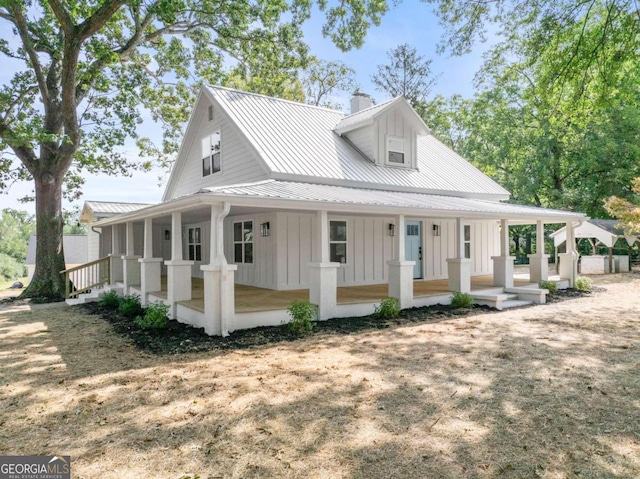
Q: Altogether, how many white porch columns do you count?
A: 11